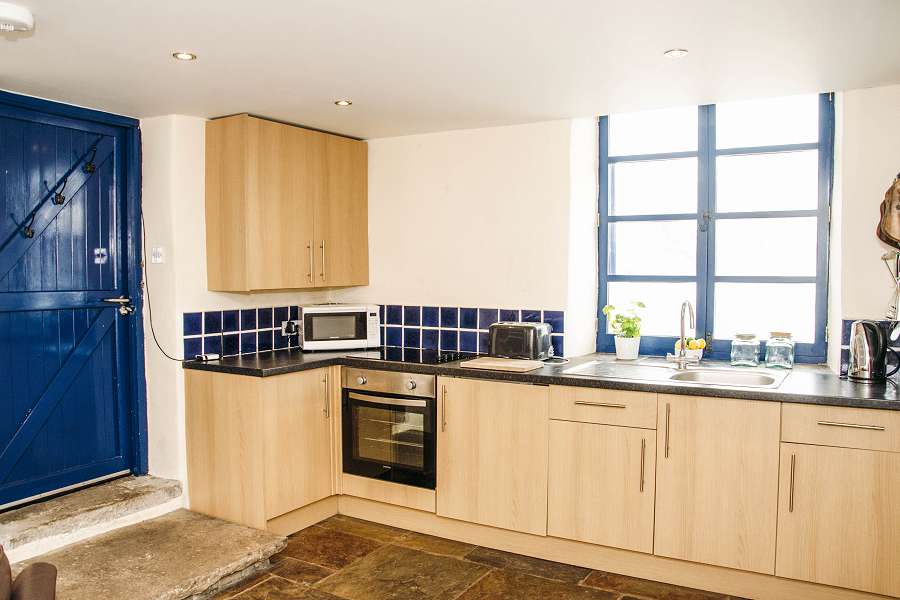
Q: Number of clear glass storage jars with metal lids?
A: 2